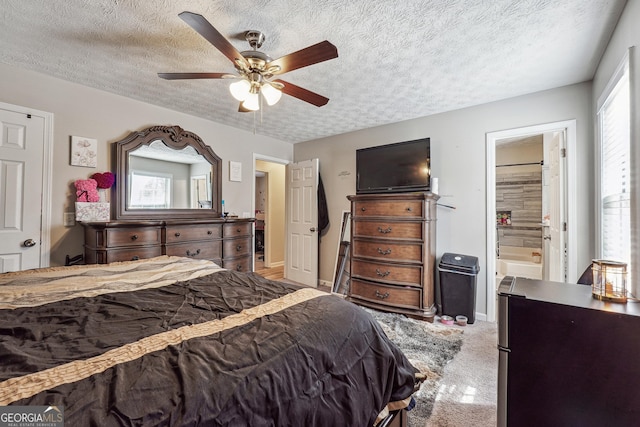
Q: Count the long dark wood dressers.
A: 1